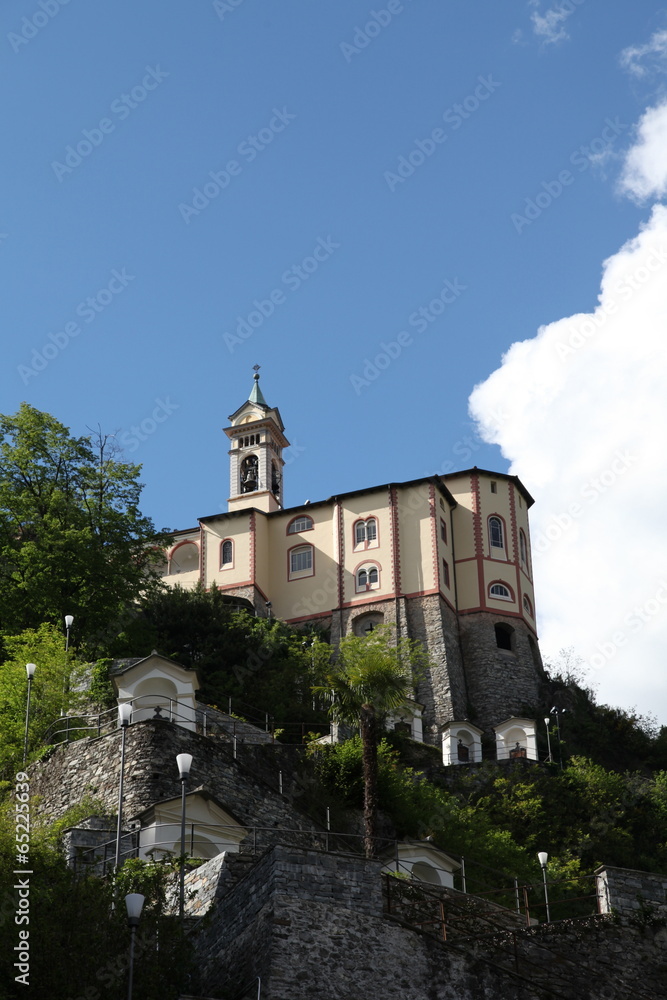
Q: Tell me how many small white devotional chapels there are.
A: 6